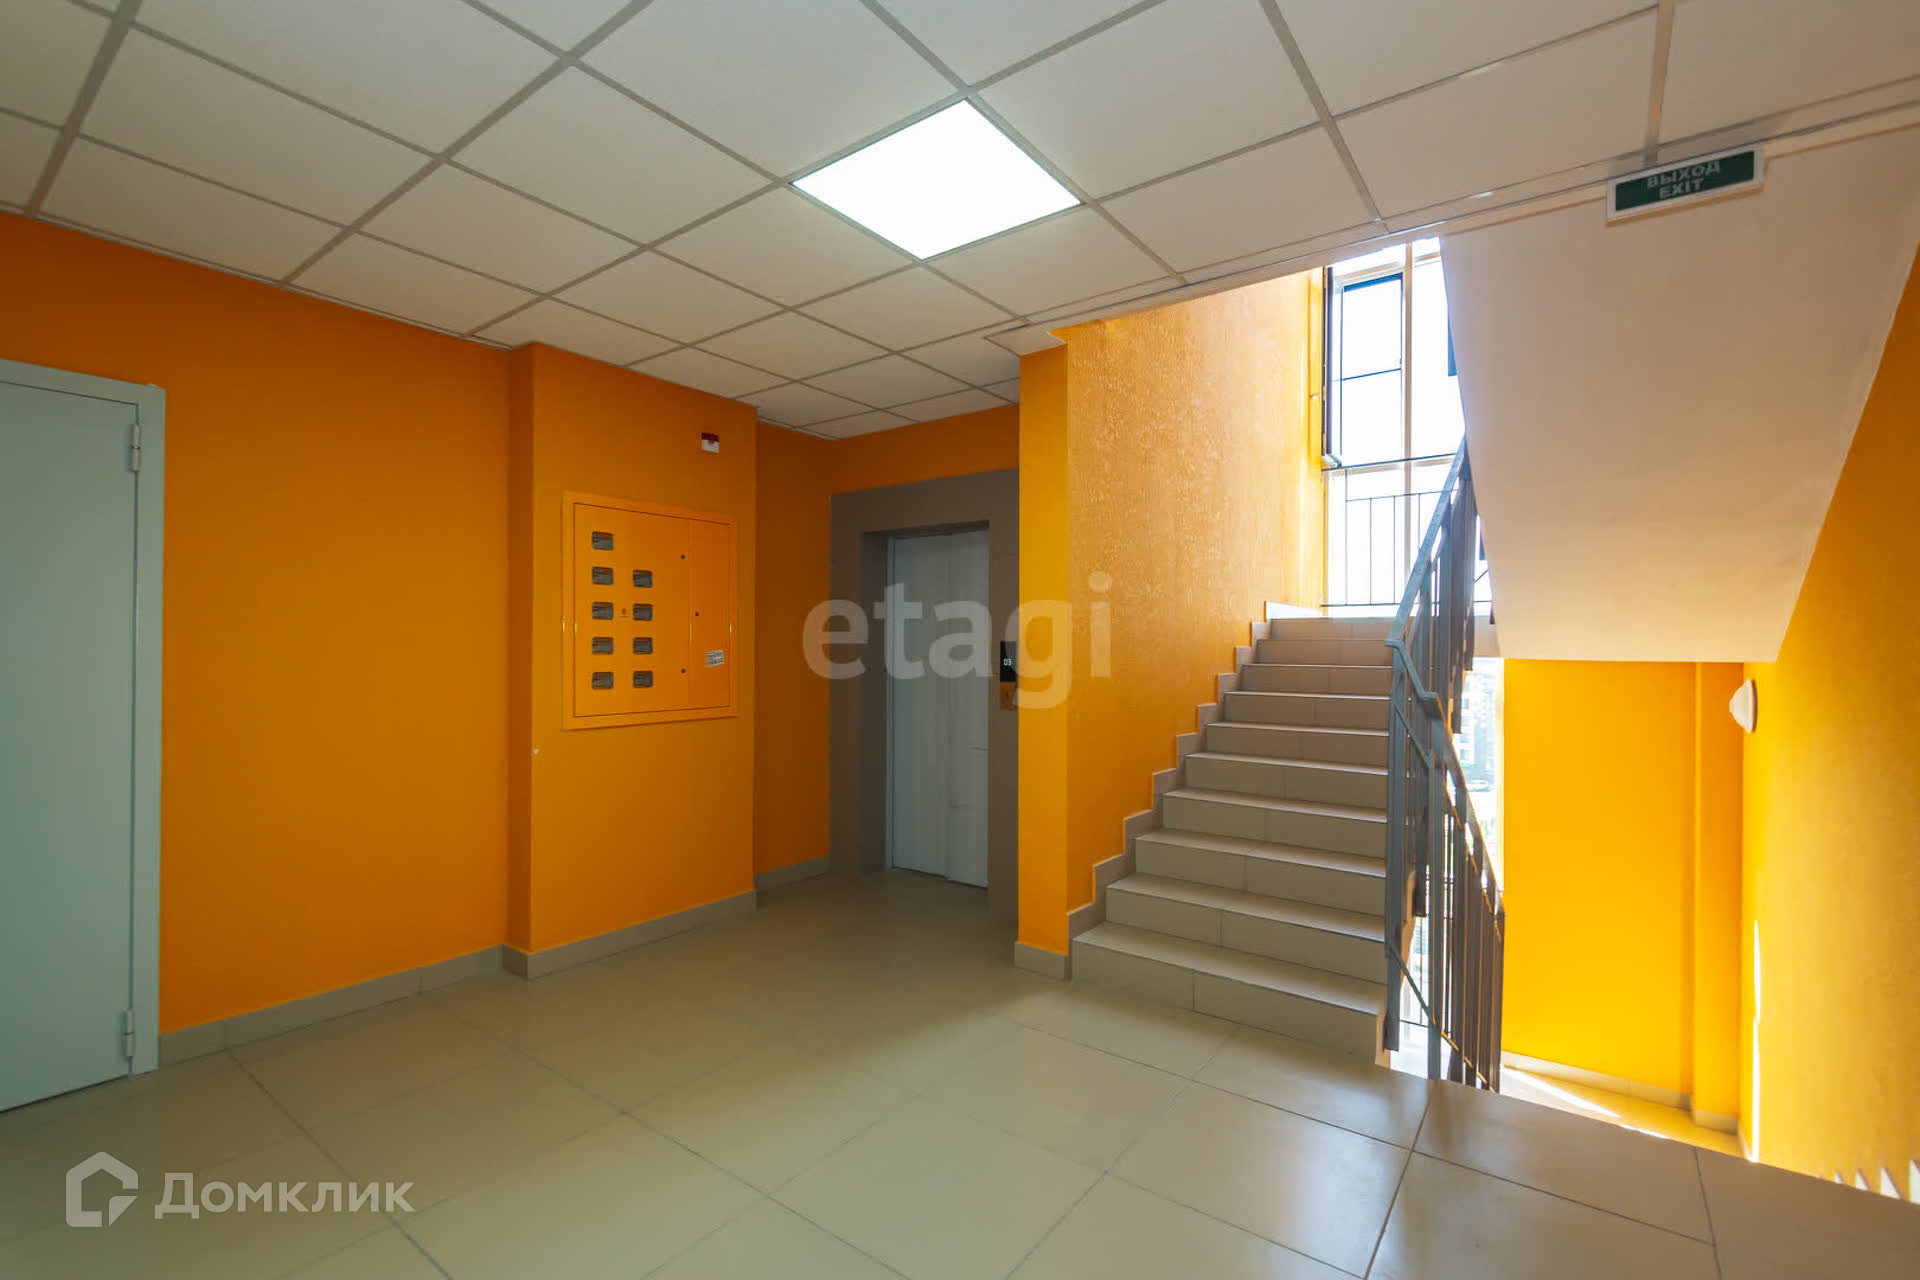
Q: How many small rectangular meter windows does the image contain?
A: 9